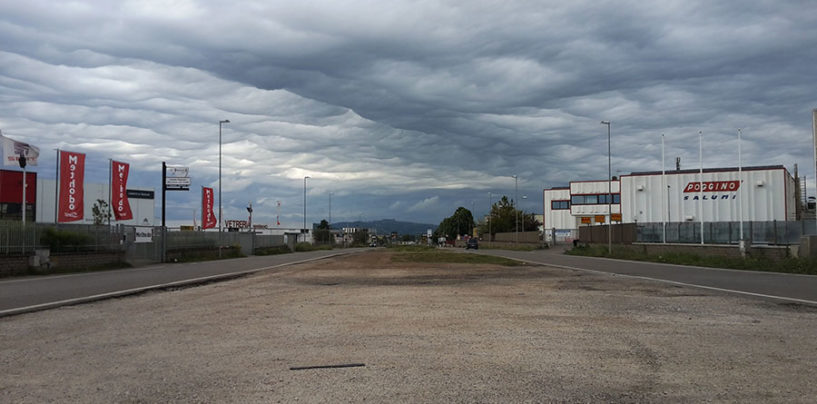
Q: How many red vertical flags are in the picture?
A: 3